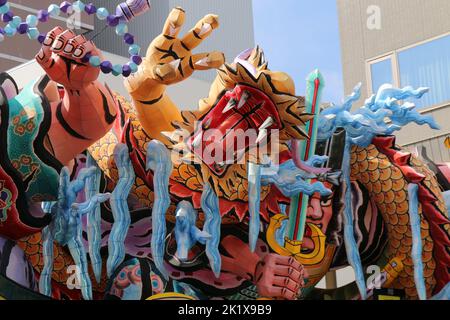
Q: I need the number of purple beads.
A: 14